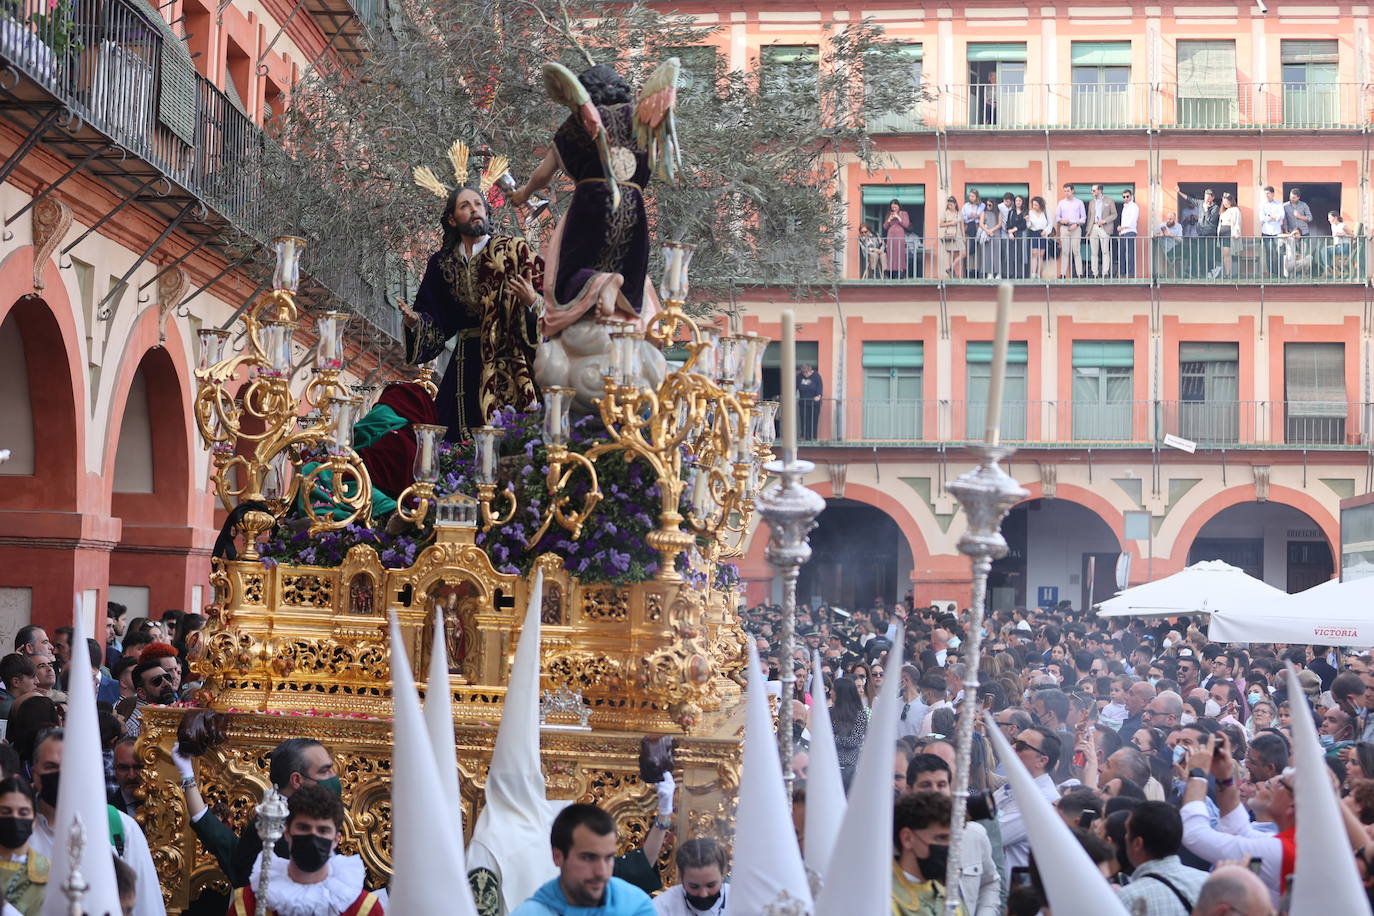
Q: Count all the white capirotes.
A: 9